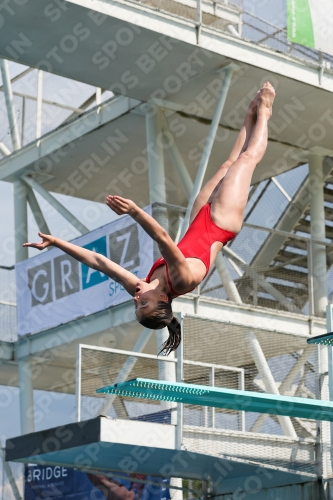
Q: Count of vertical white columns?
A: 3